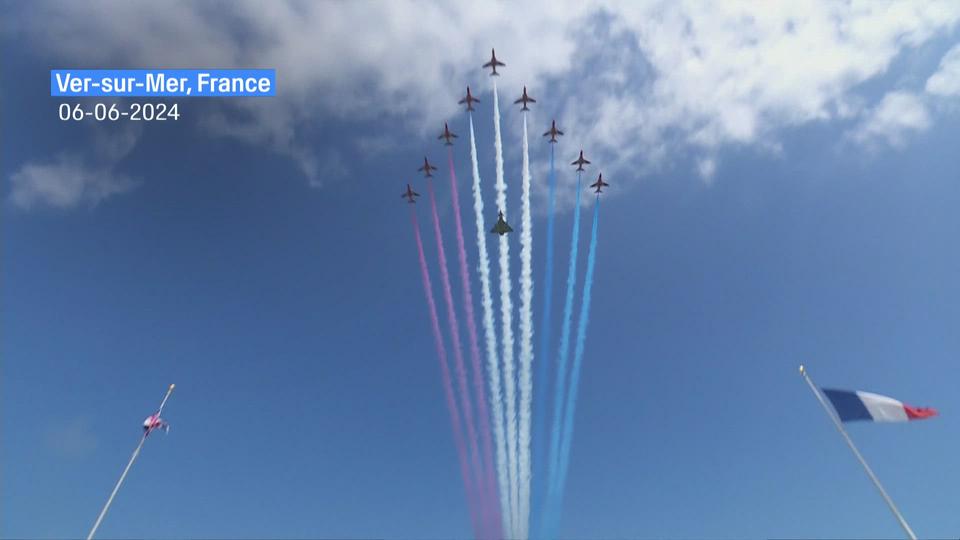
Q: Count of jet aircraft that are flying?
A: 10